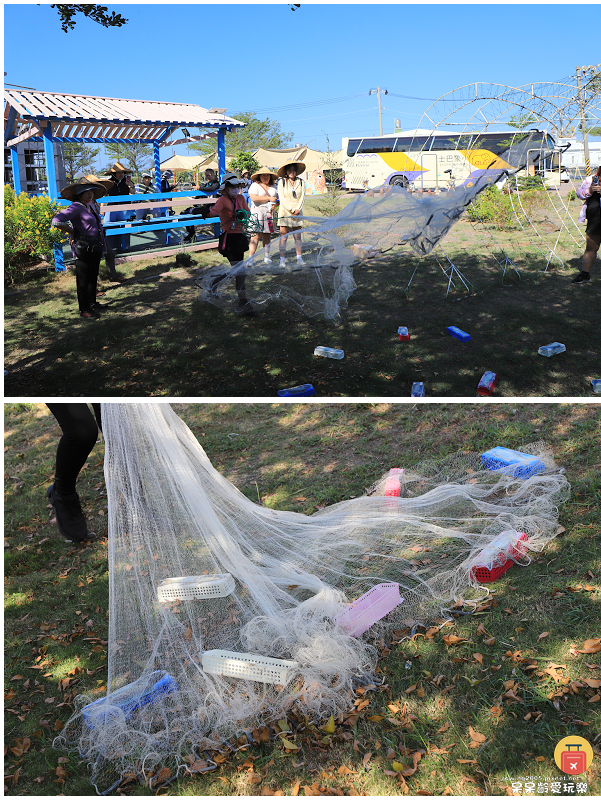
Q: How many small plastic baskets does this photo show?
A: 15